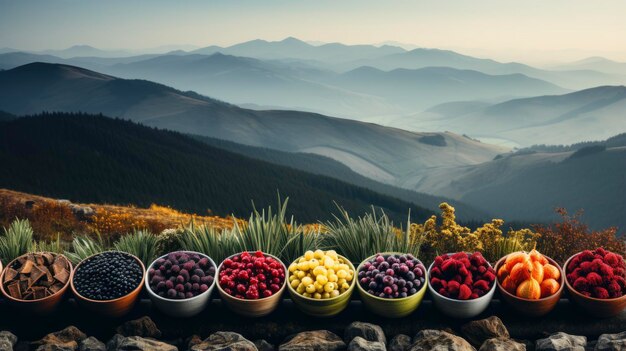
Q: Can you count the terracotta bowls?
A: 4